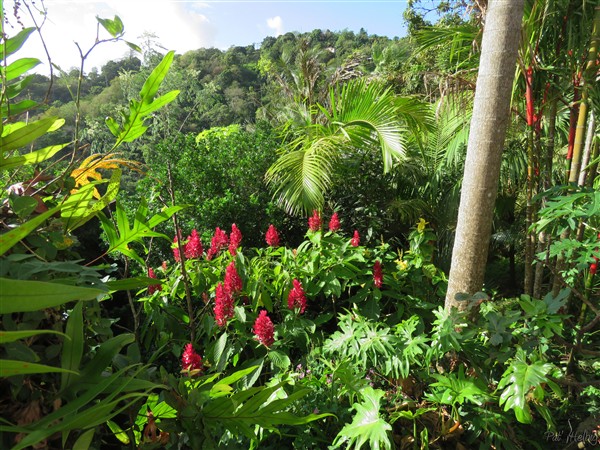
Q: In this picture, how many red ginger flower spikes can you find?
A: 15